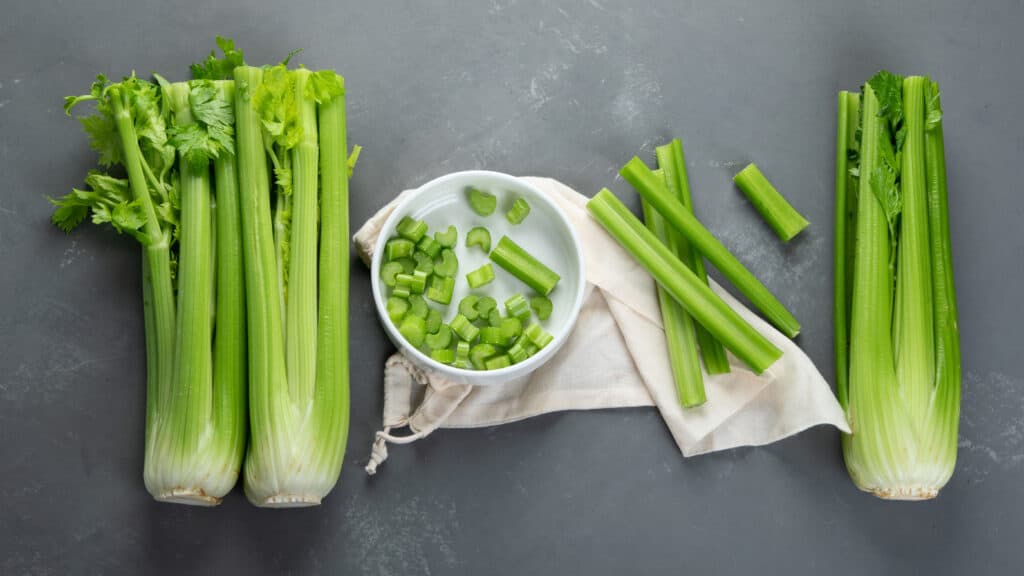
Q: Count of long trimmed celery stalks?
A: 4